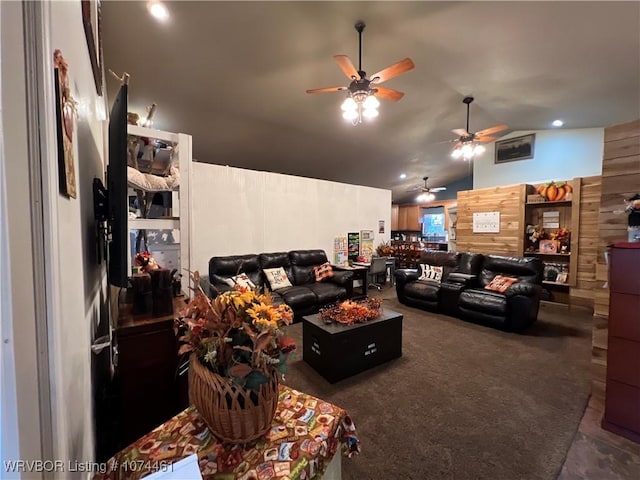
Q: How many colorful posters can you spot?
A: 3